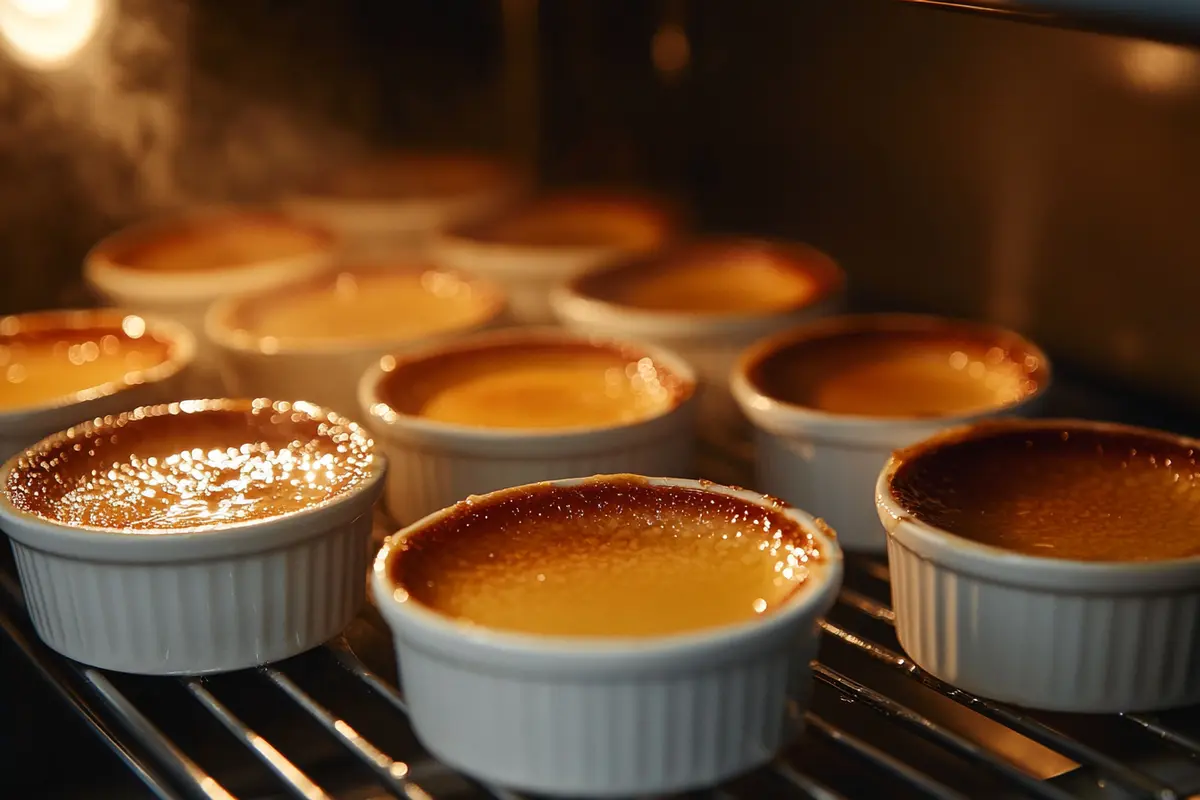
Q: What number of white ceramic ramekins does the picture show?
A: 11